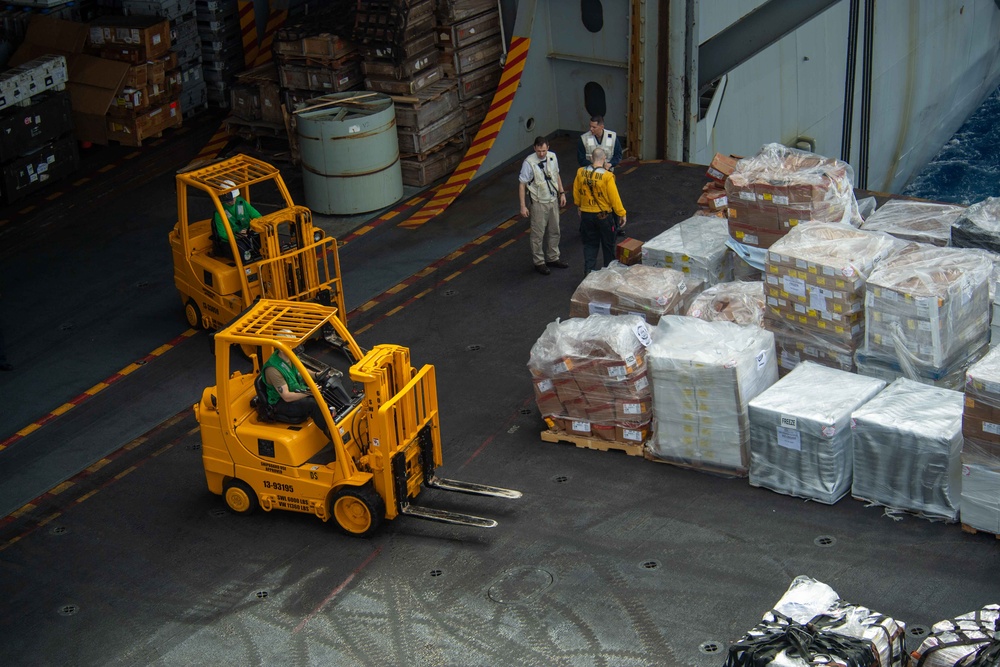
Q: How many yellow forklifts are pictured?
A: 2